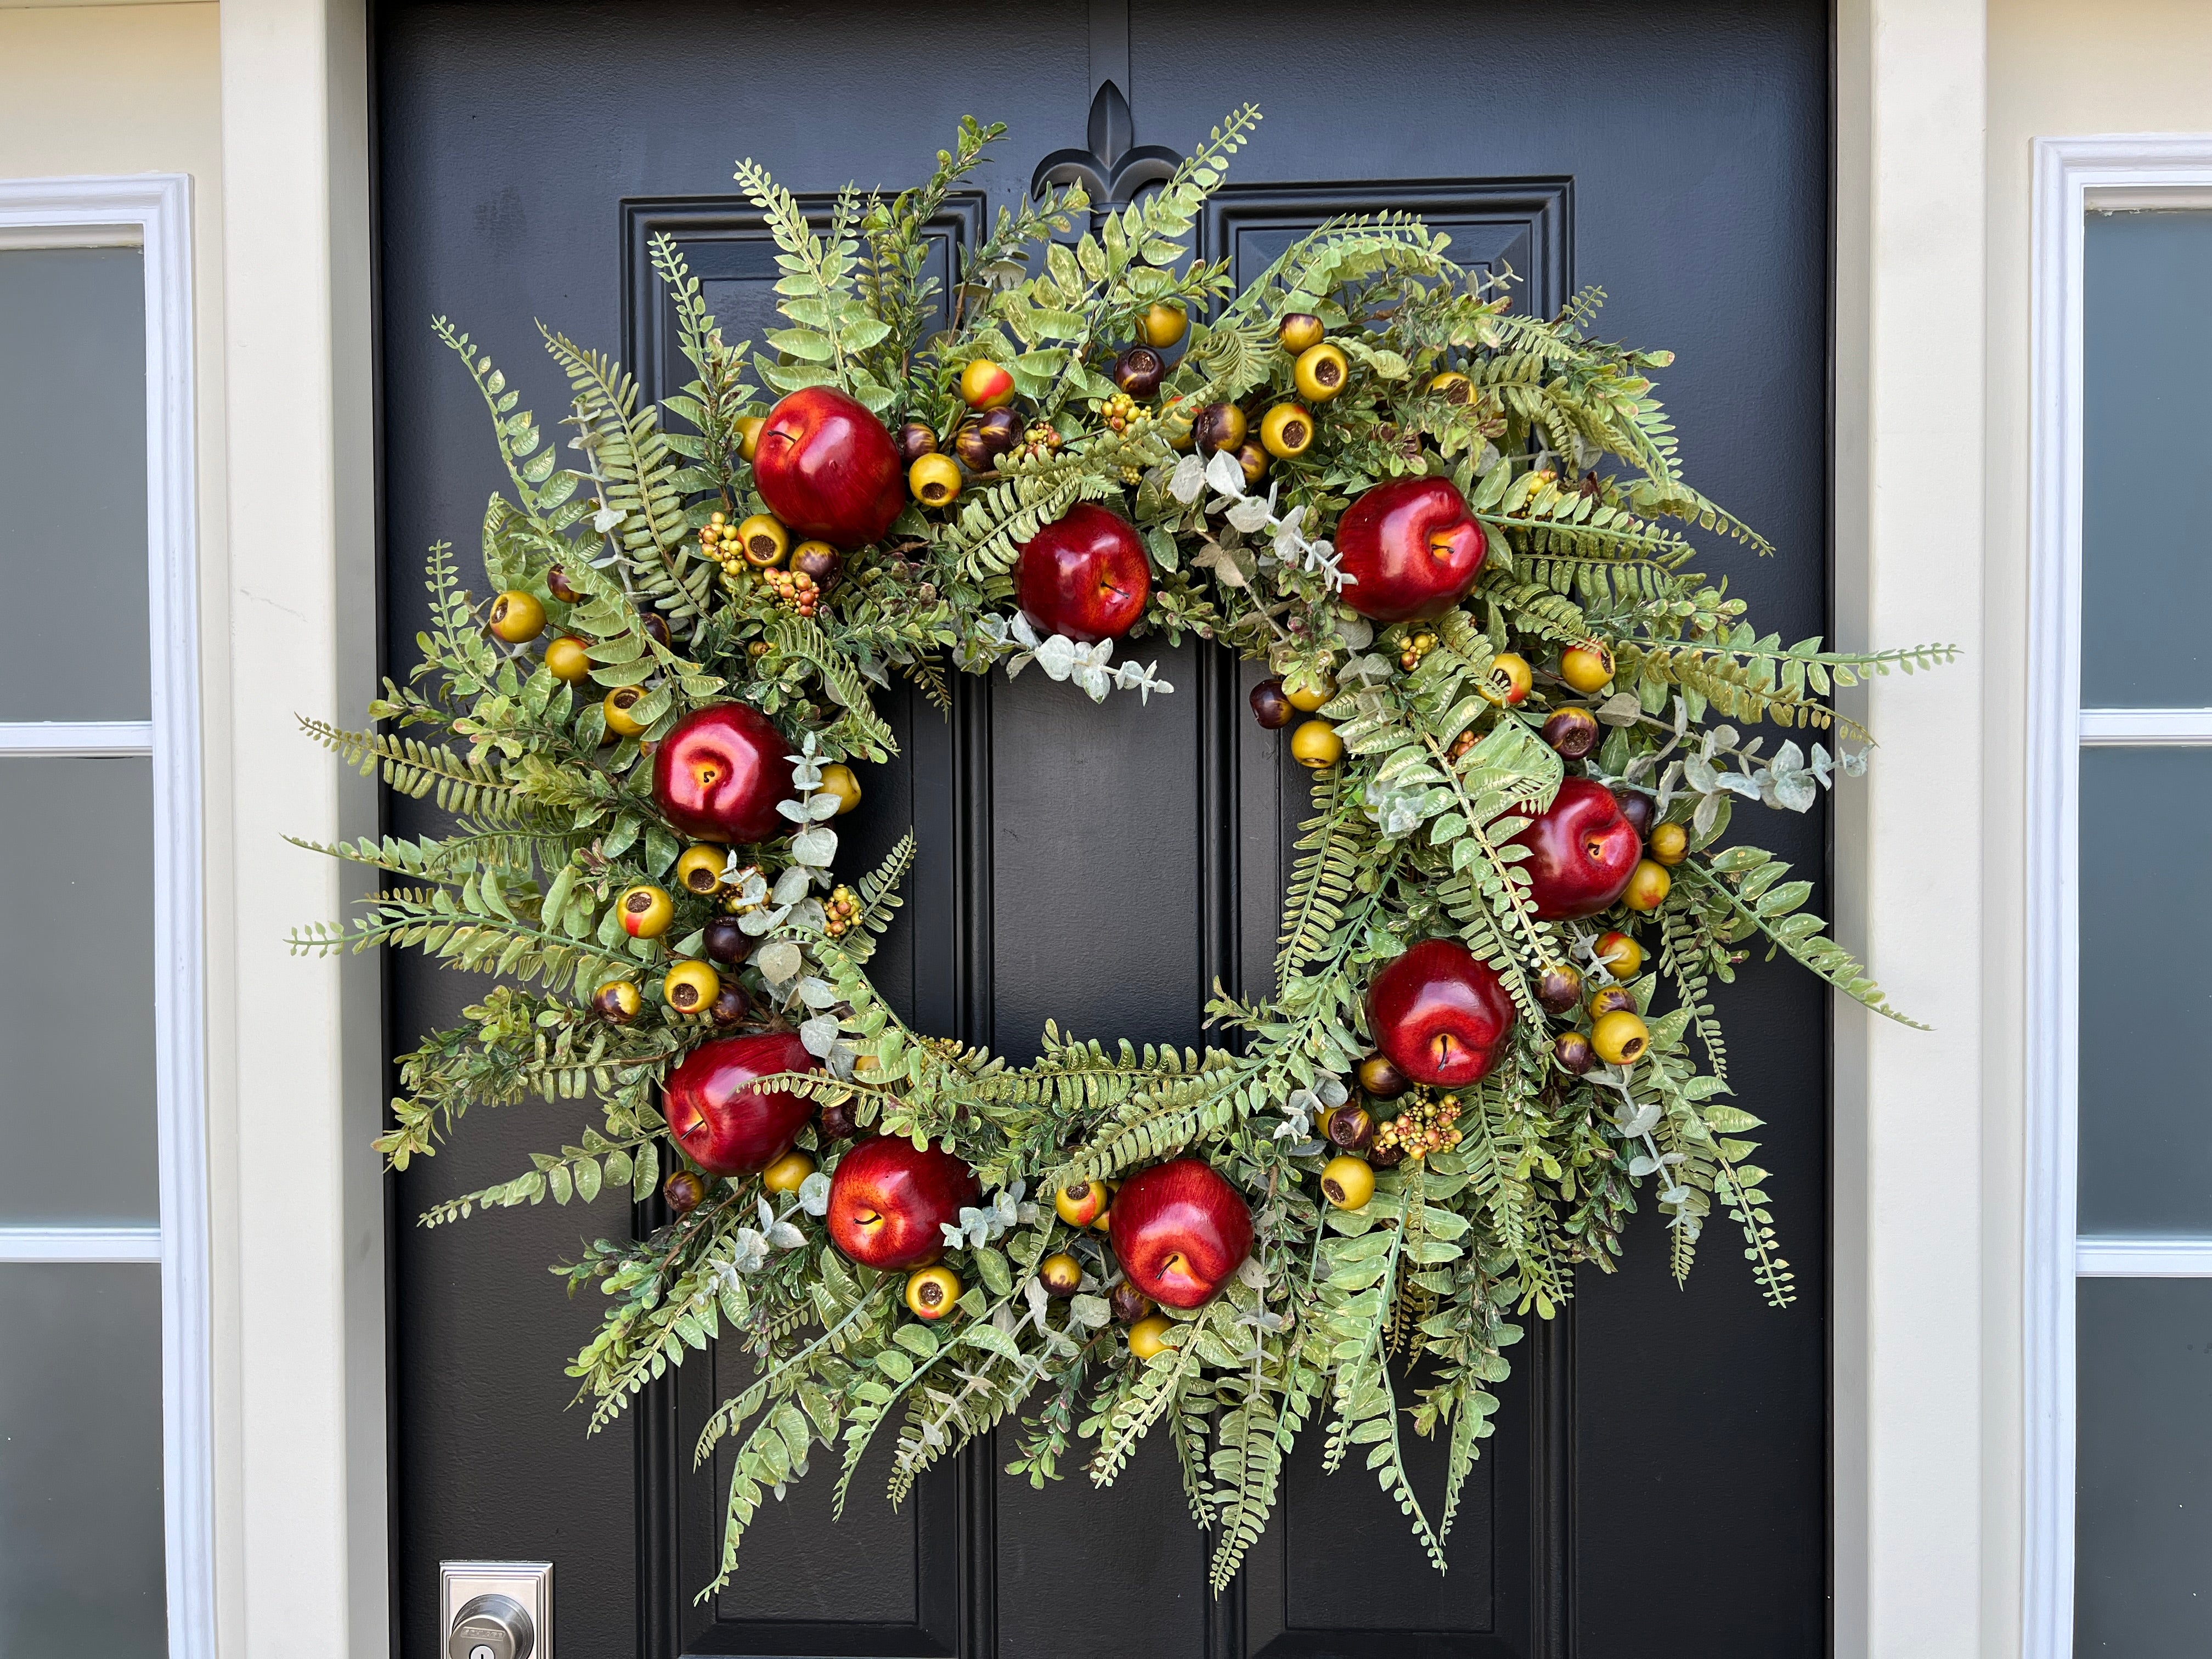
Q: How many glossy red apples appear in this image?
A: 9